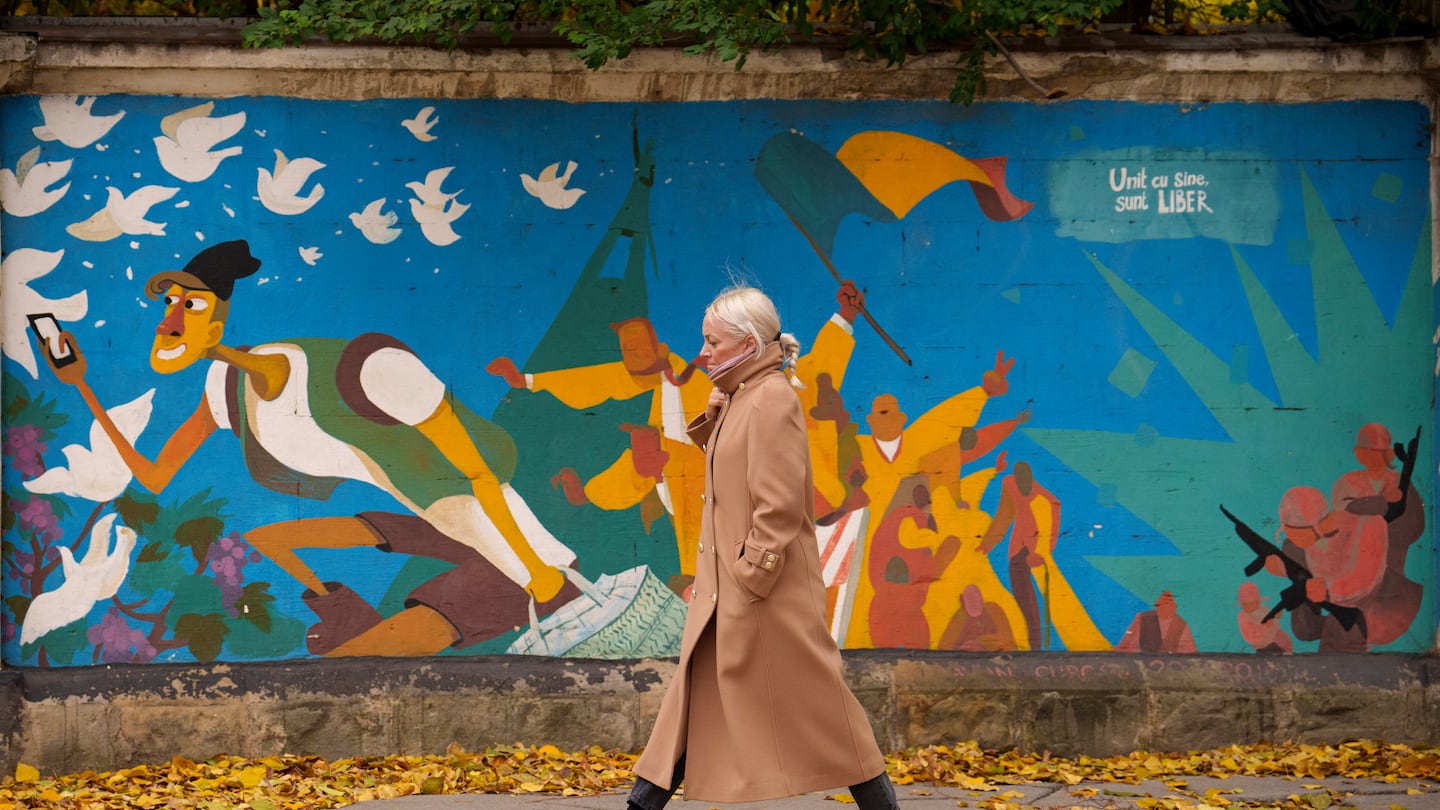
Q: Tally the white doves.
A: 14